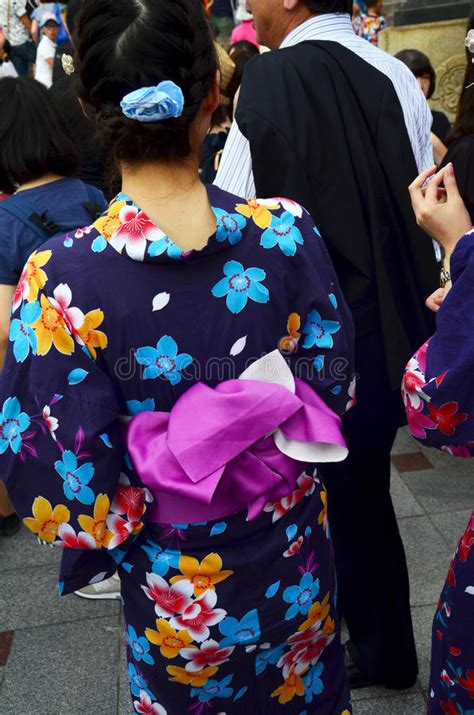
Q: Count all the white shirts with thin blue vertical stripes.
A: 1